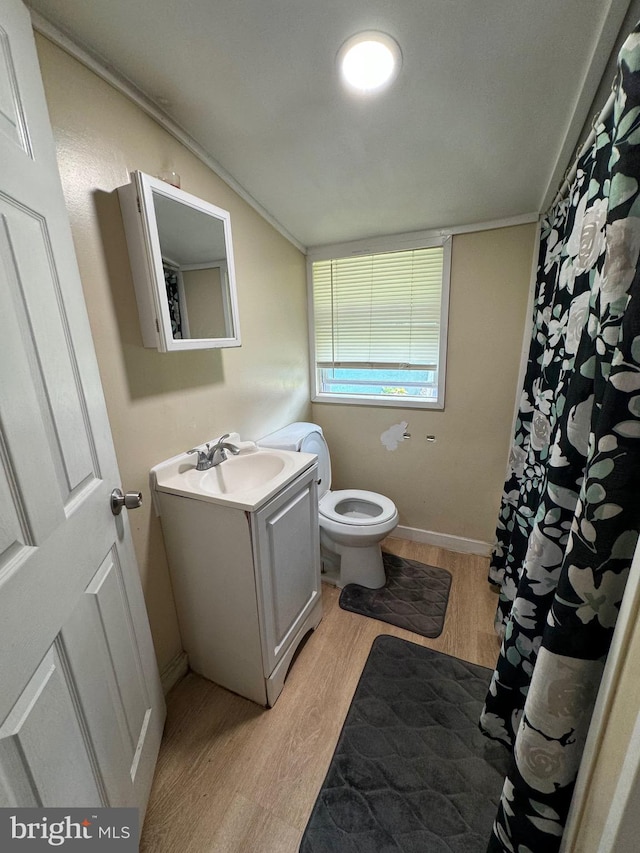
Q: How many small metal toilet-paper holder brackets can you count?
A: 2